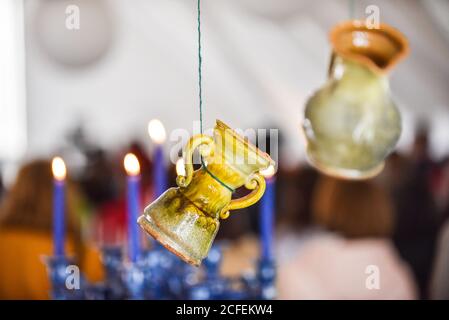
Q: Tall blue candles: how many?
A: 4